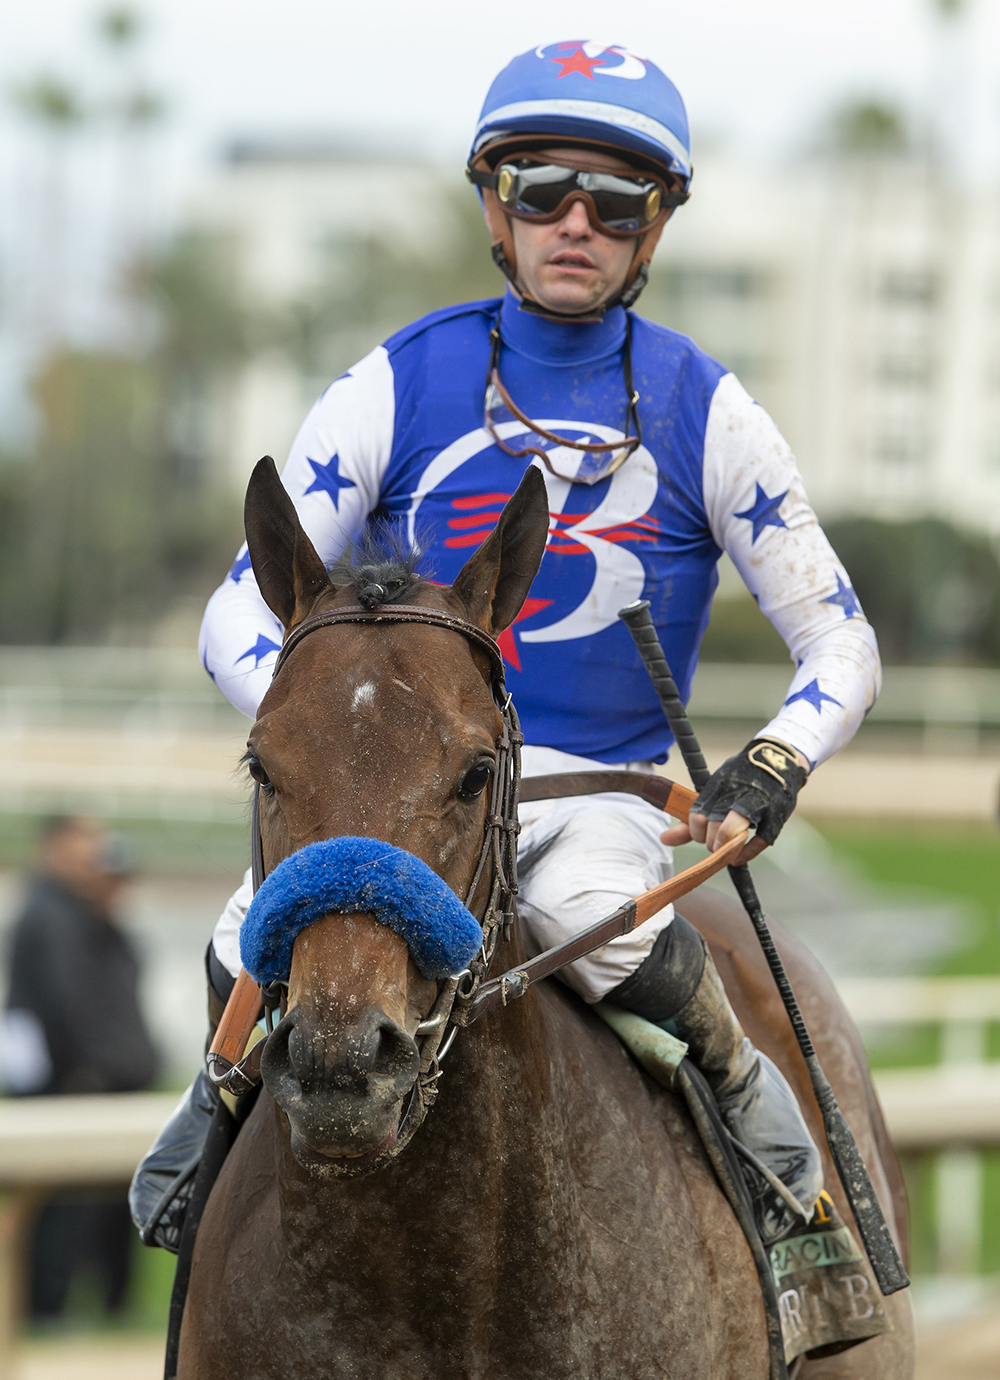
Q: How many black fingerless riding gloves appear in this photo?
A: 1